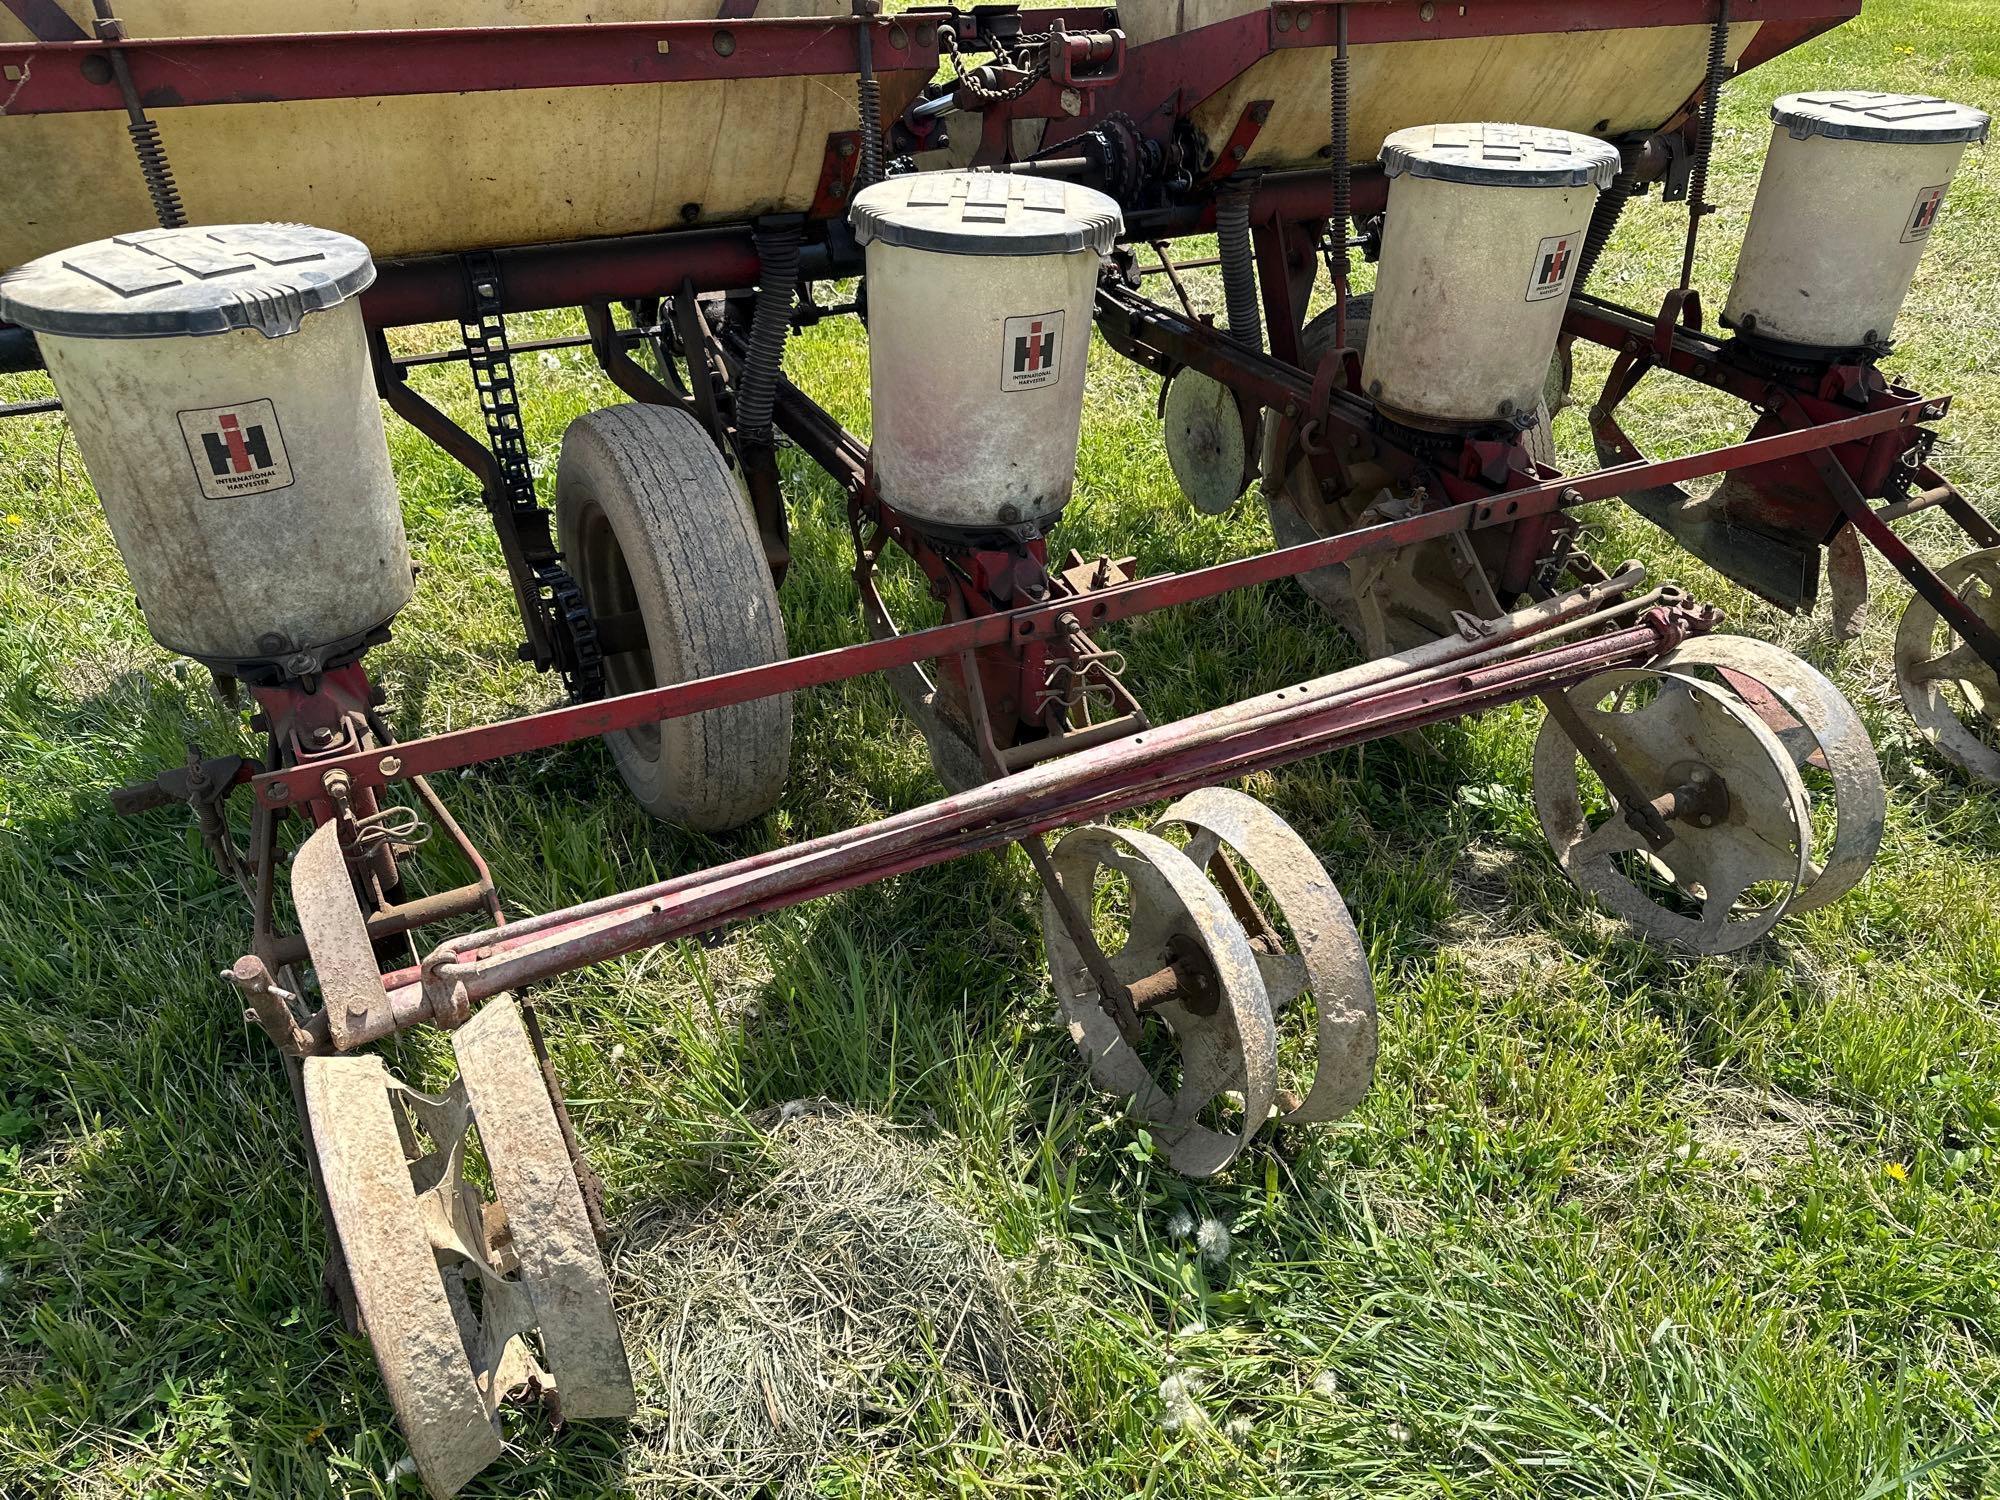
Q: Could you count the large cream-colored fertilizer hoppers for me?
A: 2